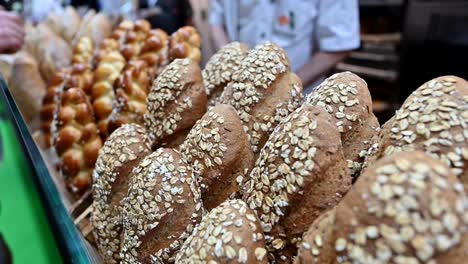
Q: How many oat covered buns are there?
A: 11